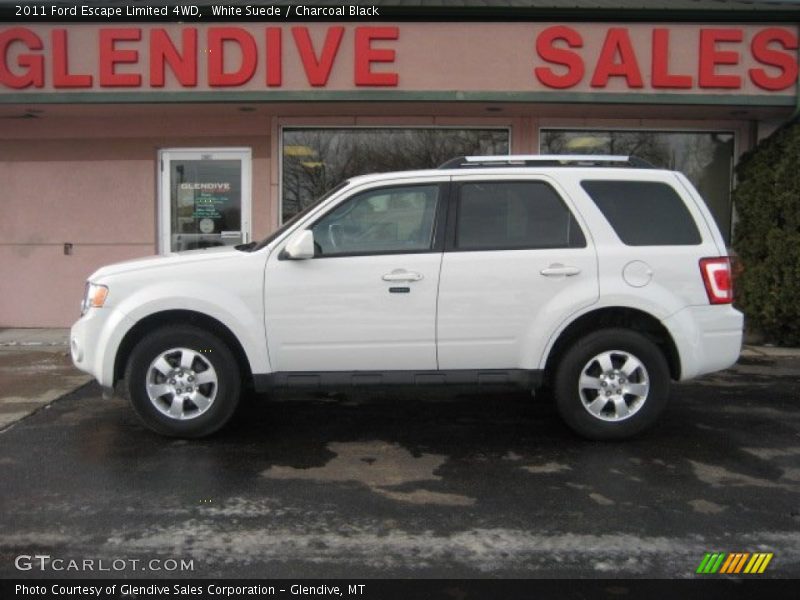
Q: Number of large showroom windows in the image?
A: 2